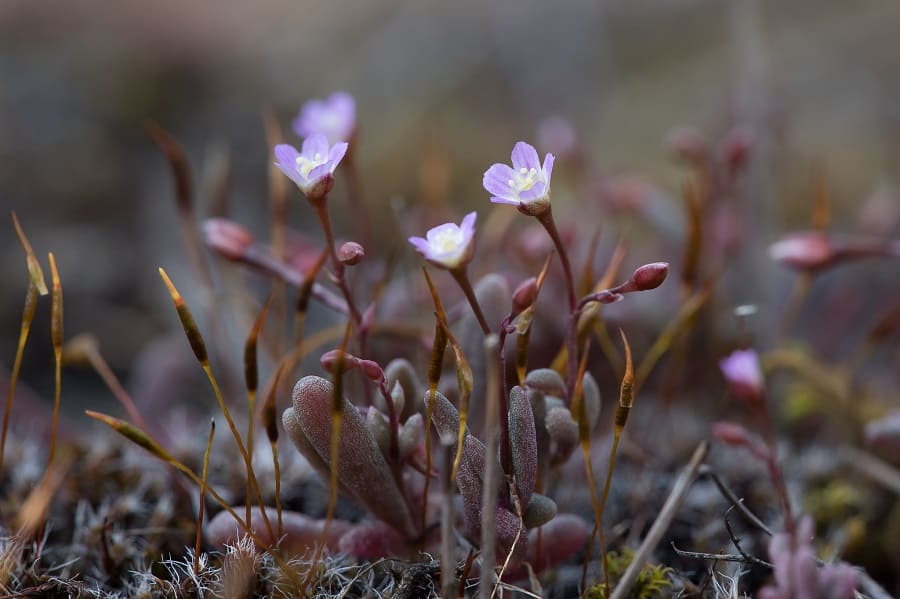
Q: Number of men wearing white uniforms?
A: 0